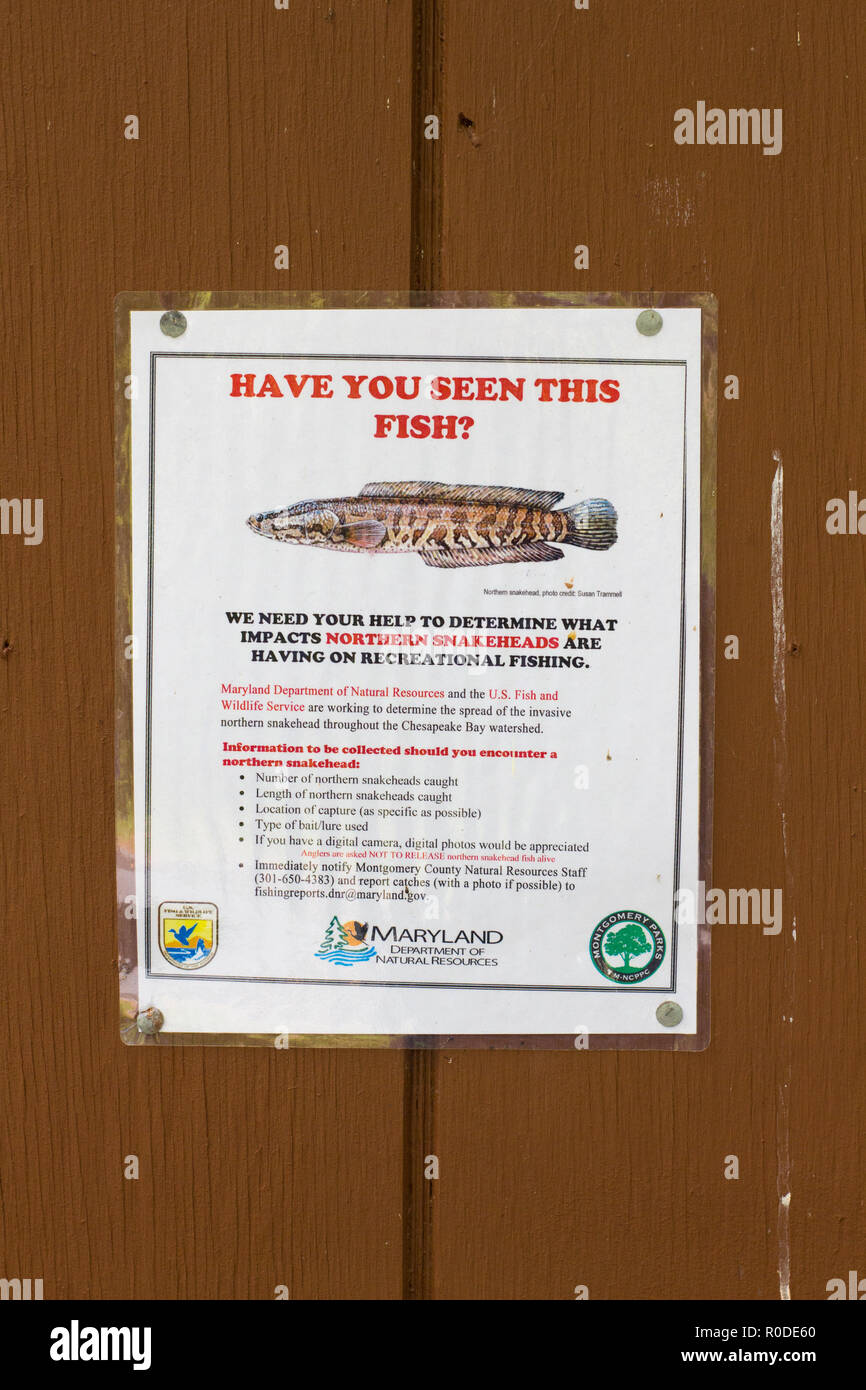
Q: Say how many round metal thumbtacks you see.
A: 4